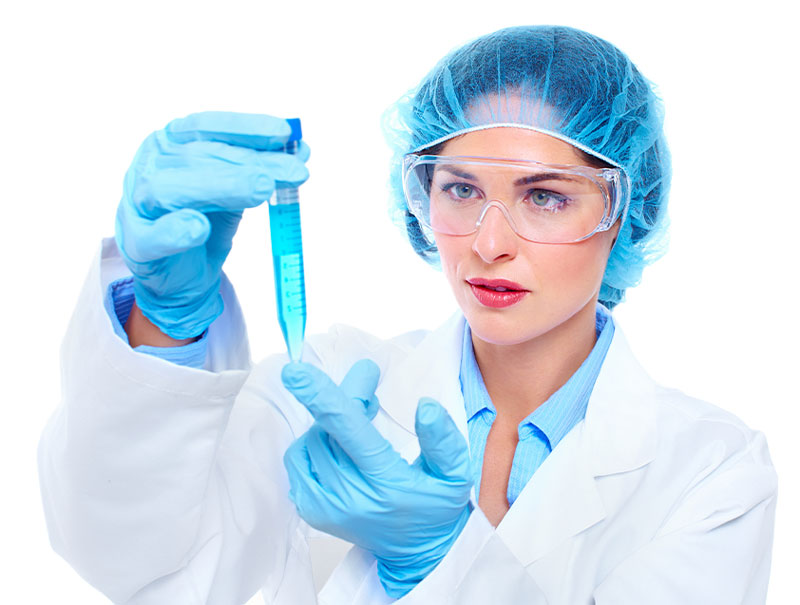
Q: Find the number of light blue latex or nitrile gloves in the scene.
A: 2